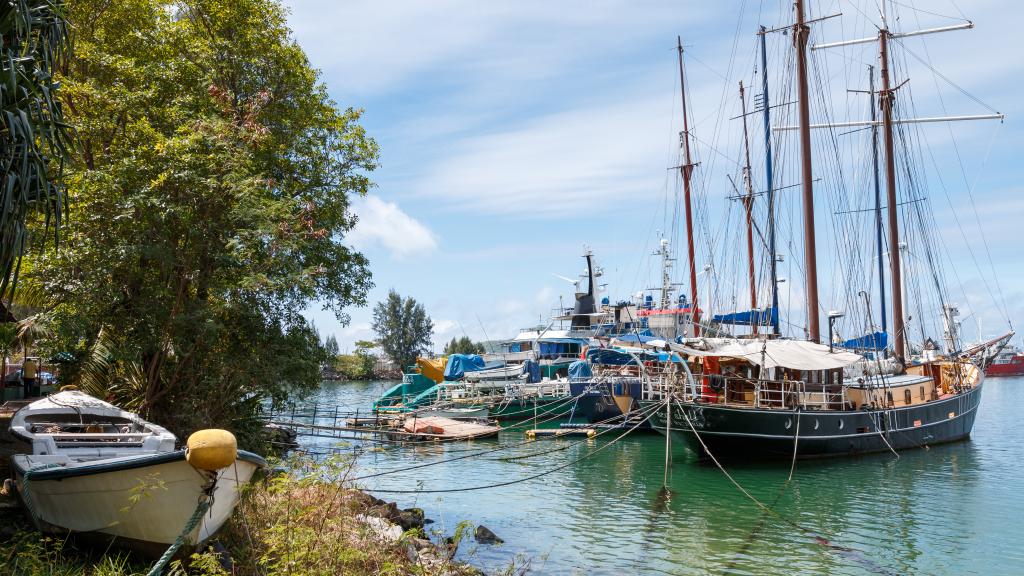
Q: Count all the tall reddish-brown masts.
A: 4